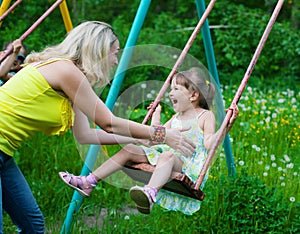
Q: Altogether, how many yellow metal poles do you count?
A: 2